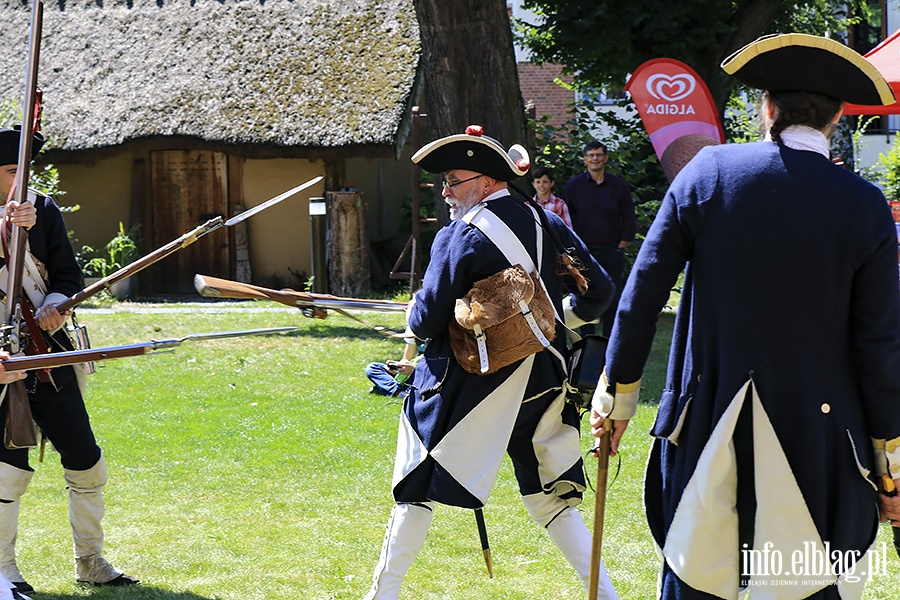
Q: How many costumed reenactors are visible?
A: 3